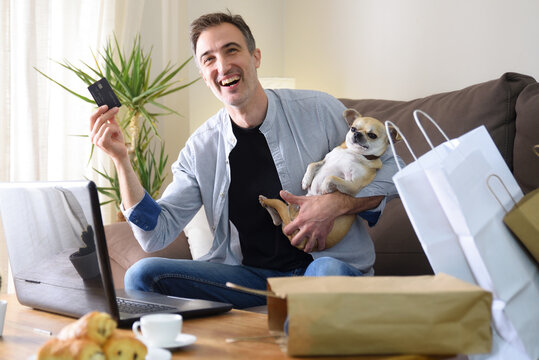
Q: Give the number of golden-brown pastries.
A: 3